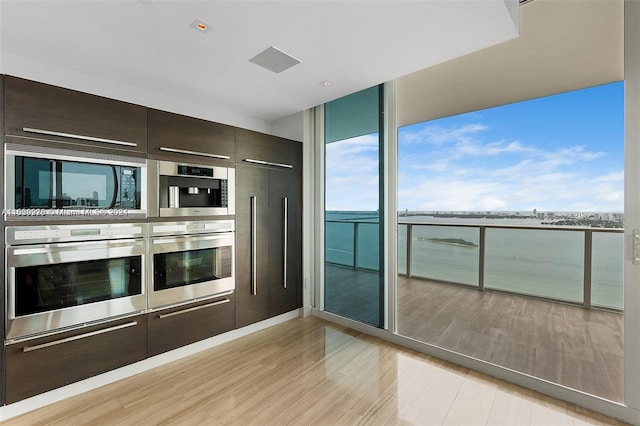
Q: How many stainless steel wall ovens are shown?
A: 2